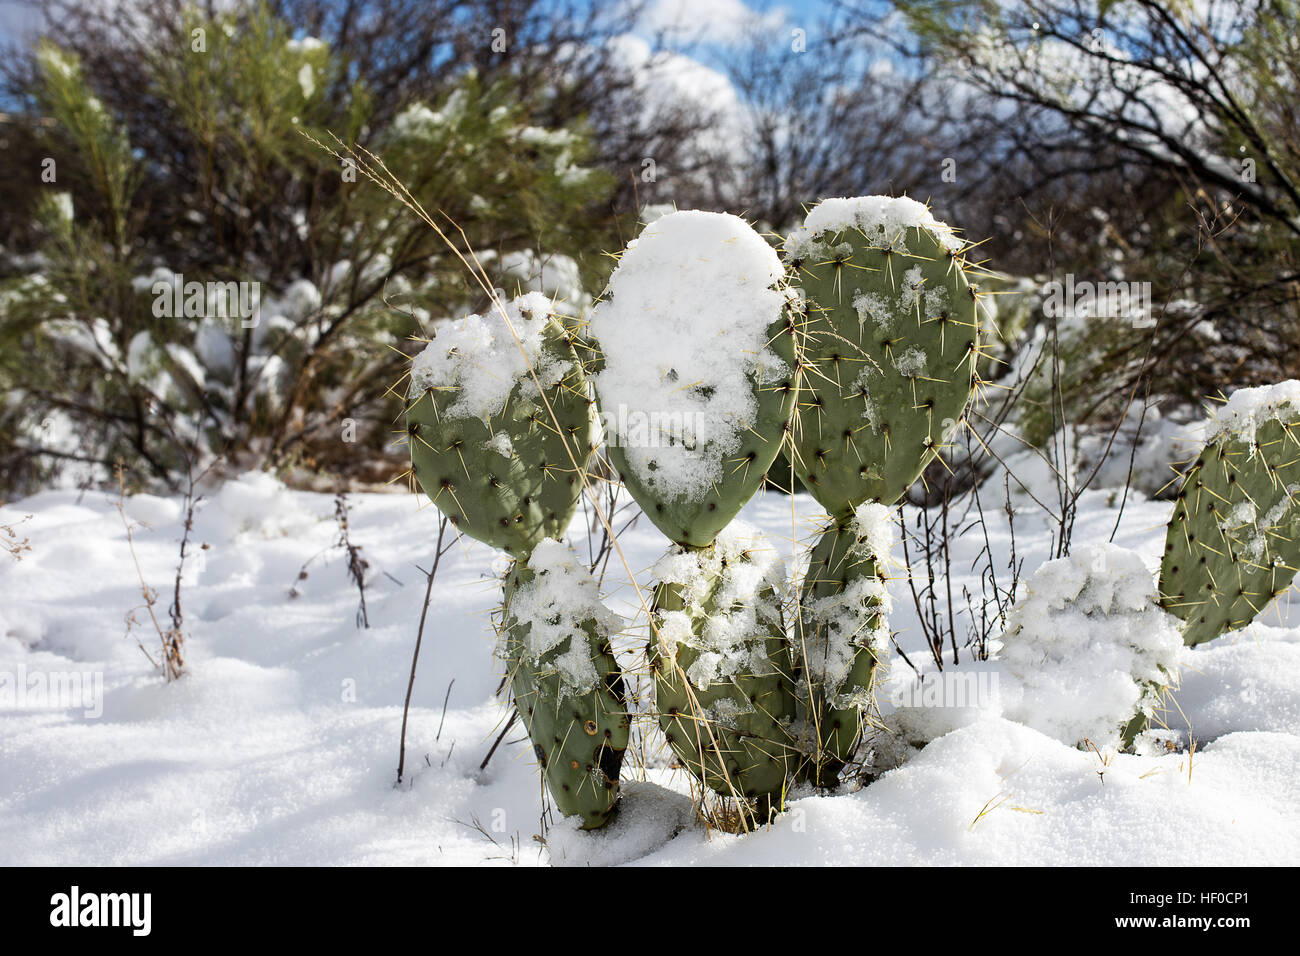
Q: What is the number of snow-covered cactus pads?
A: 8